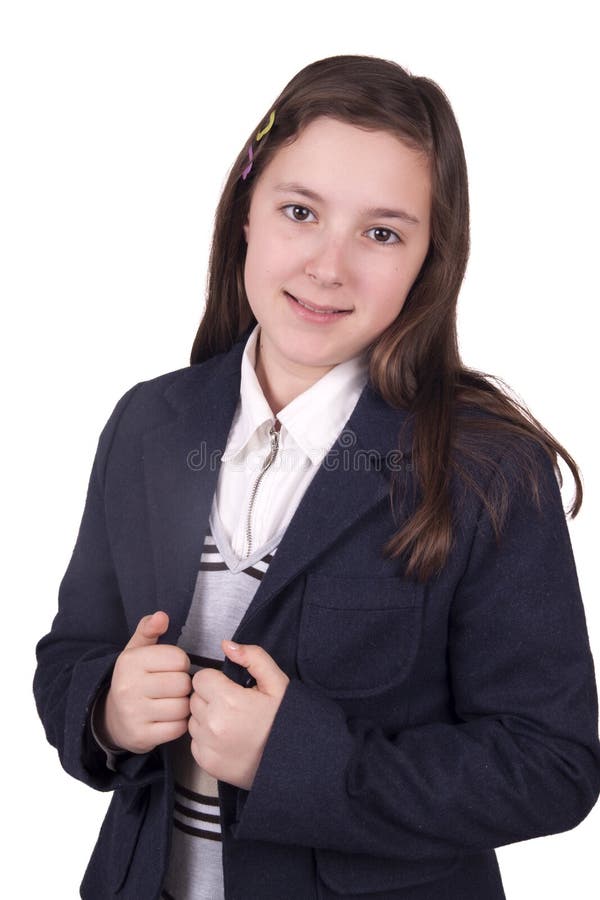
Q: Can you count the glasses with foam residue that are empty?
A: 0